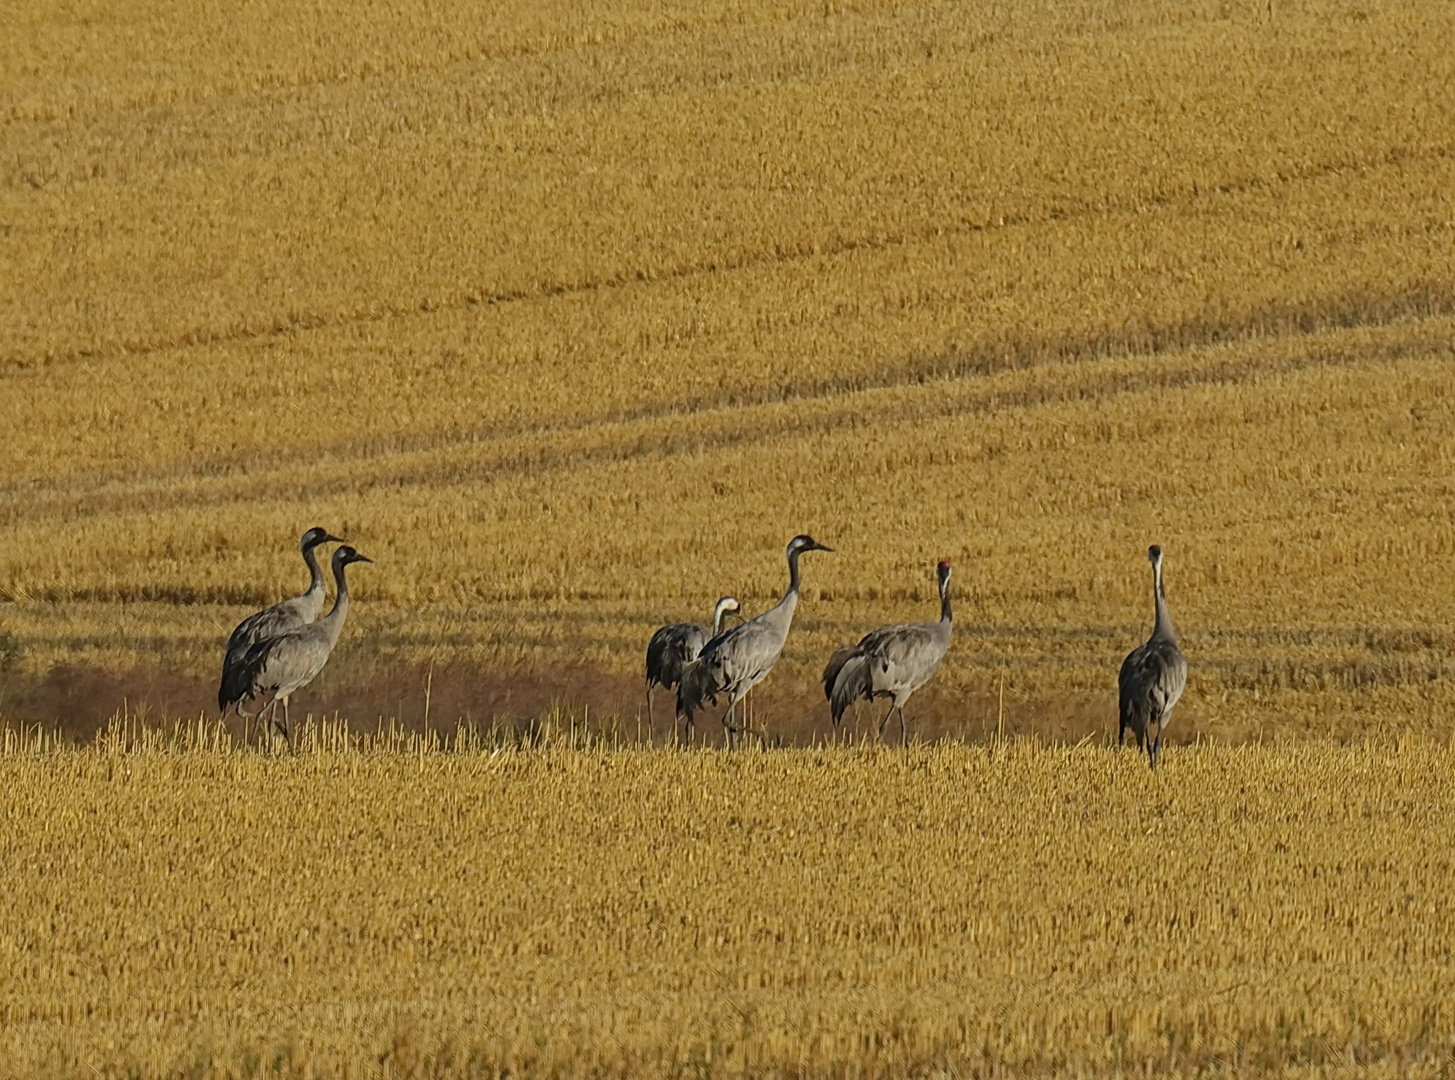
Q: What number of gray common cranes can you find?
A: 6